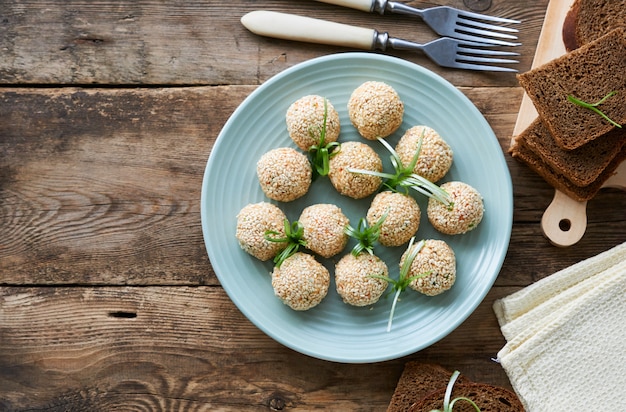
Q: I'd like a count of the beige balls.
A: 12